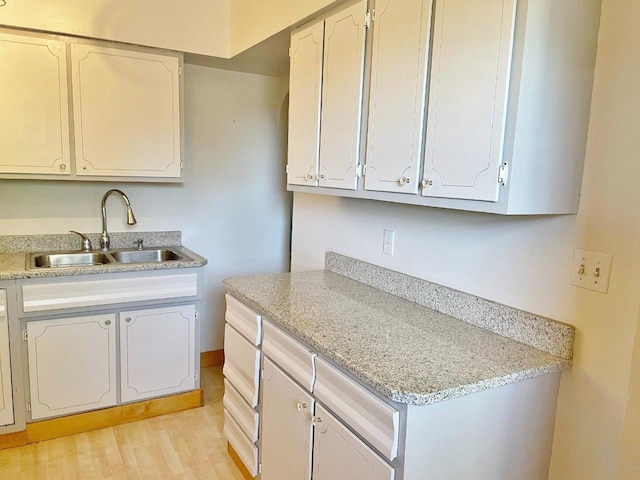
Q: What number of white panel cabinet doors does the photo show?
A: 11